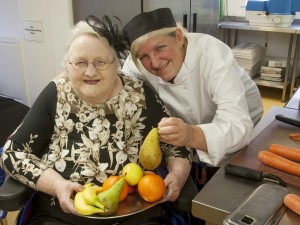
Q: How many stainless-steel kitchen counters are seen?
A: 2